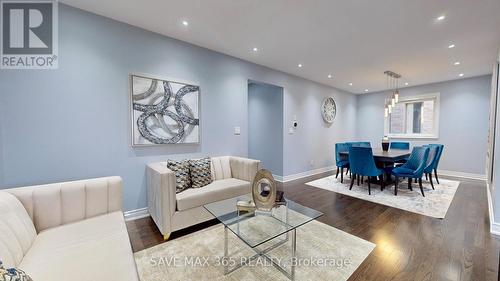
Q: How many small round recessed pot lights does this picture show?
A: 11